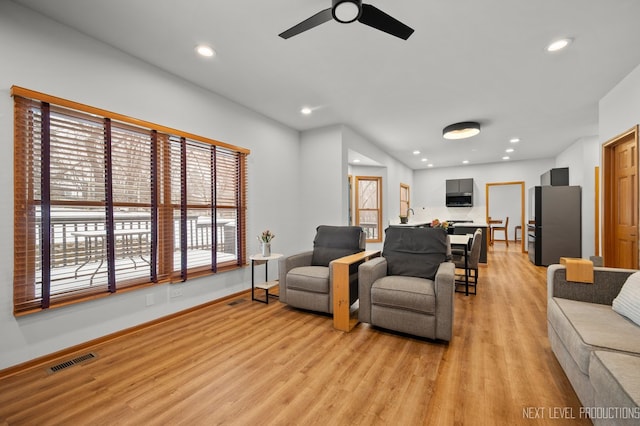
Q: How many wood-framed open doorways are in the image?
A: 1